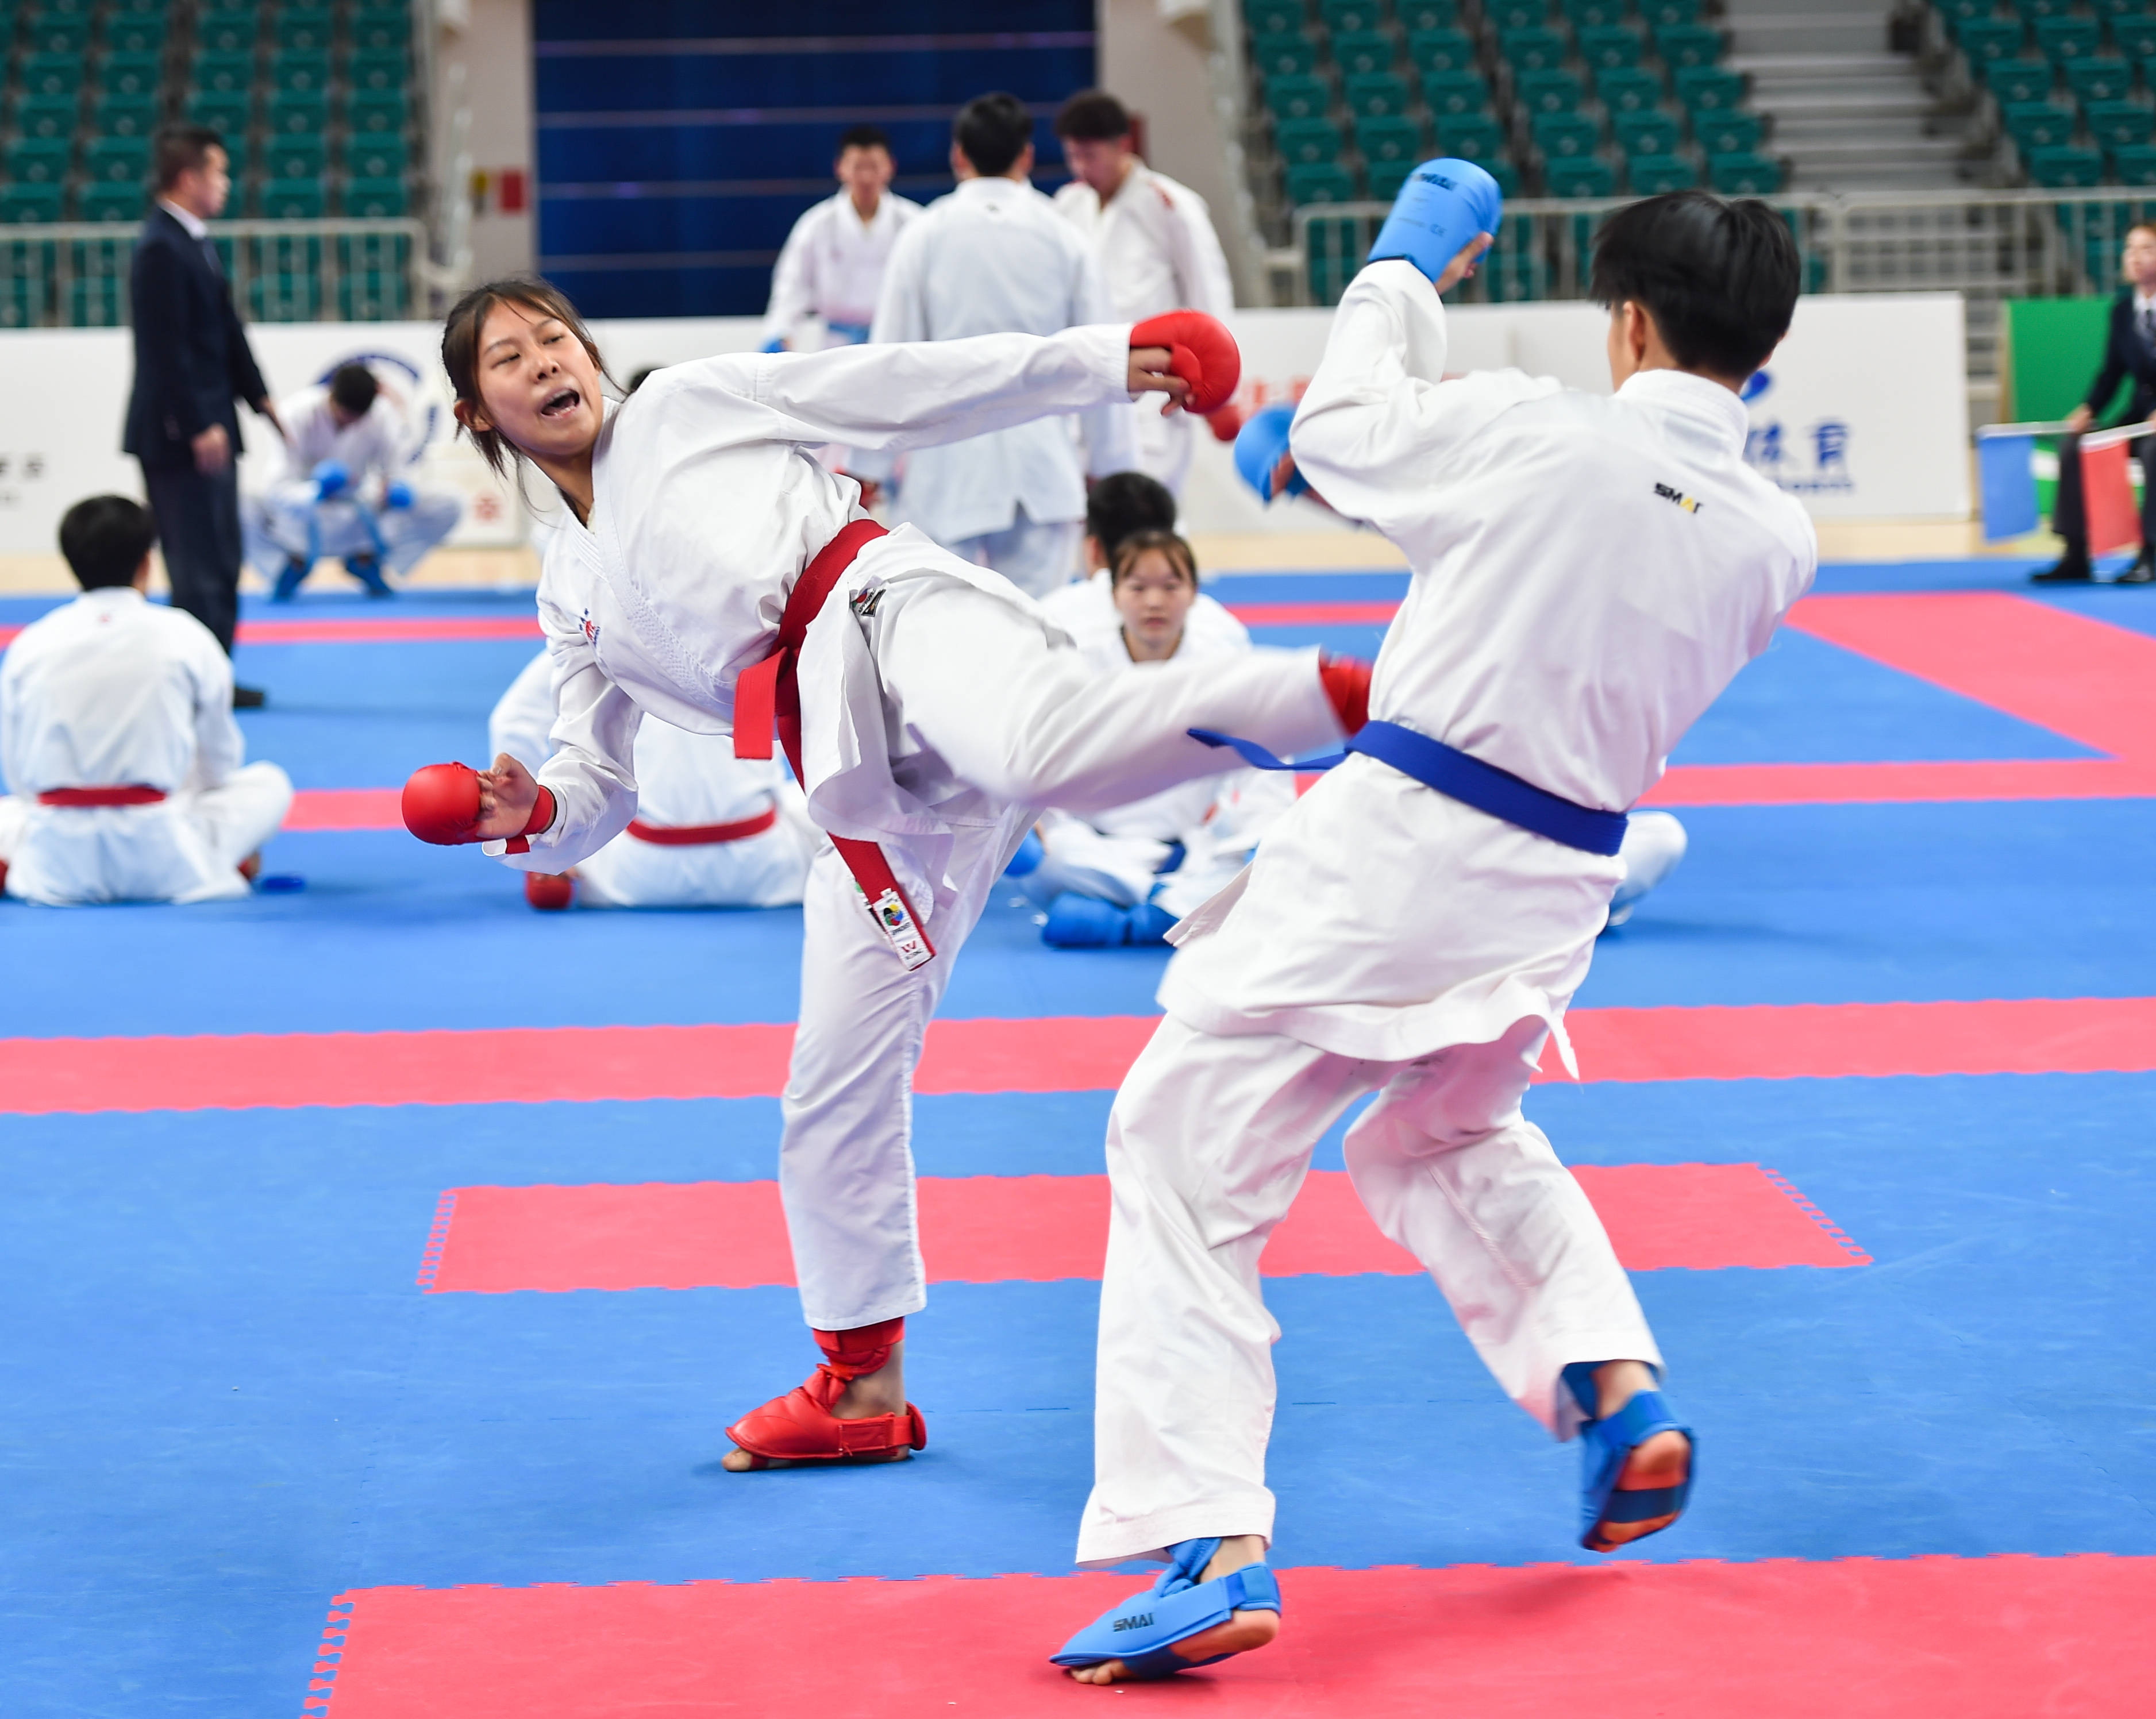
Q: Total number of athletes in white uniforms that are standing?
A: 5